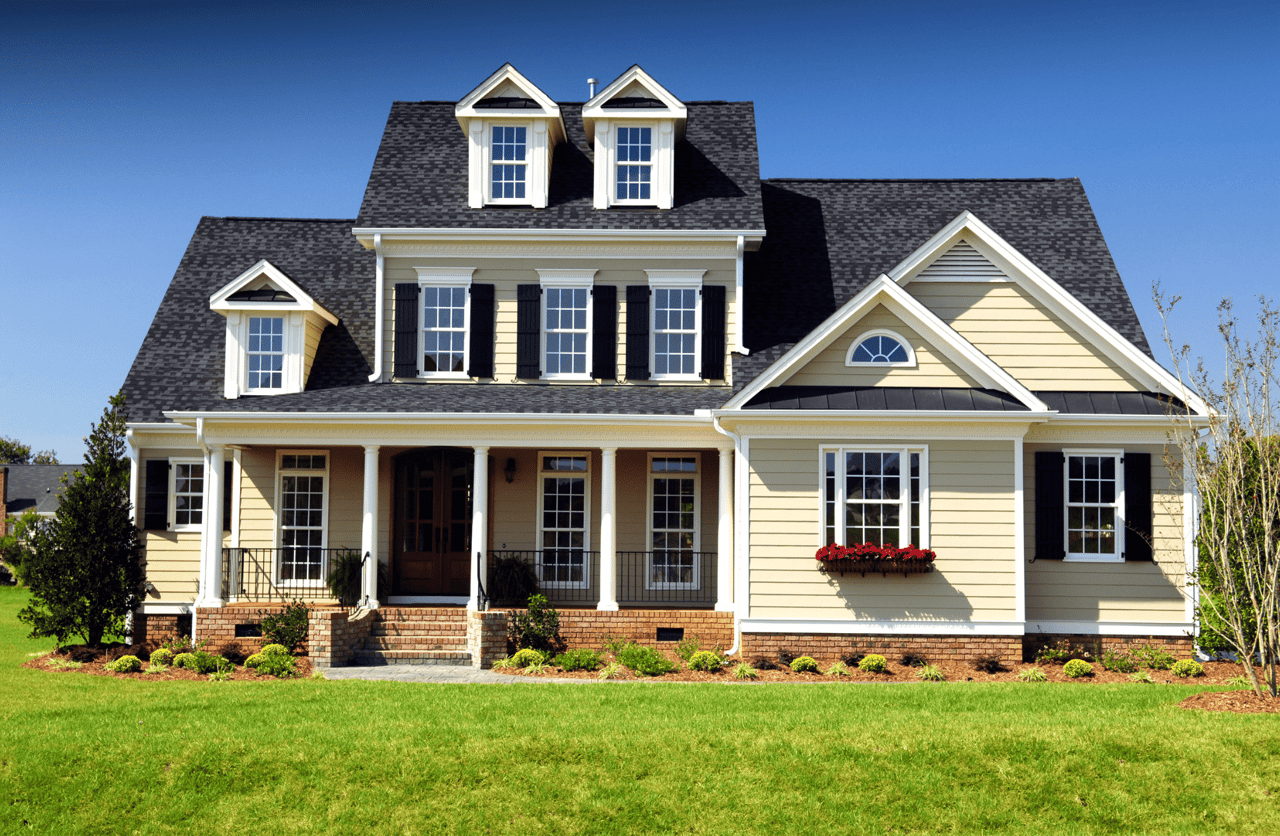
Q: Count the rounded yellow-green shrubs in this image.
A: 11